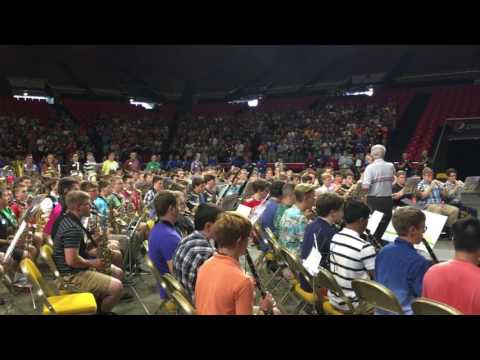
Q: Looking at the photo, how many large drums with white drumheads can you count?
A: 0